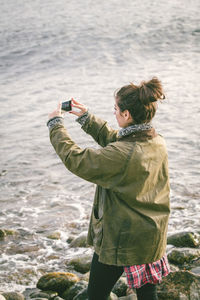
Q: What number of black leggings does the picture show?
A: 1